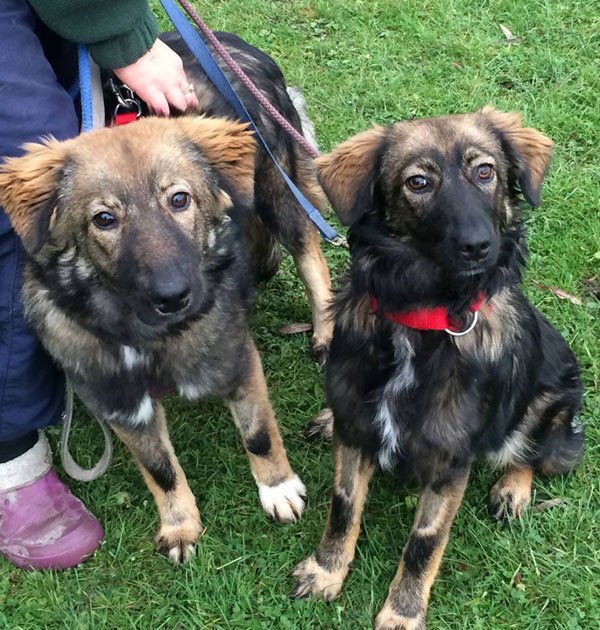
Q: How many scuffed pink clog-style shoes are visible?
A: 1